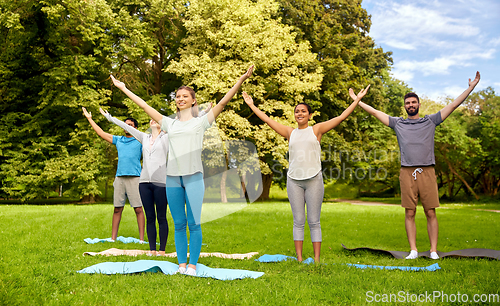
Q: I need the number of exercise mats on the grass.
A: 5